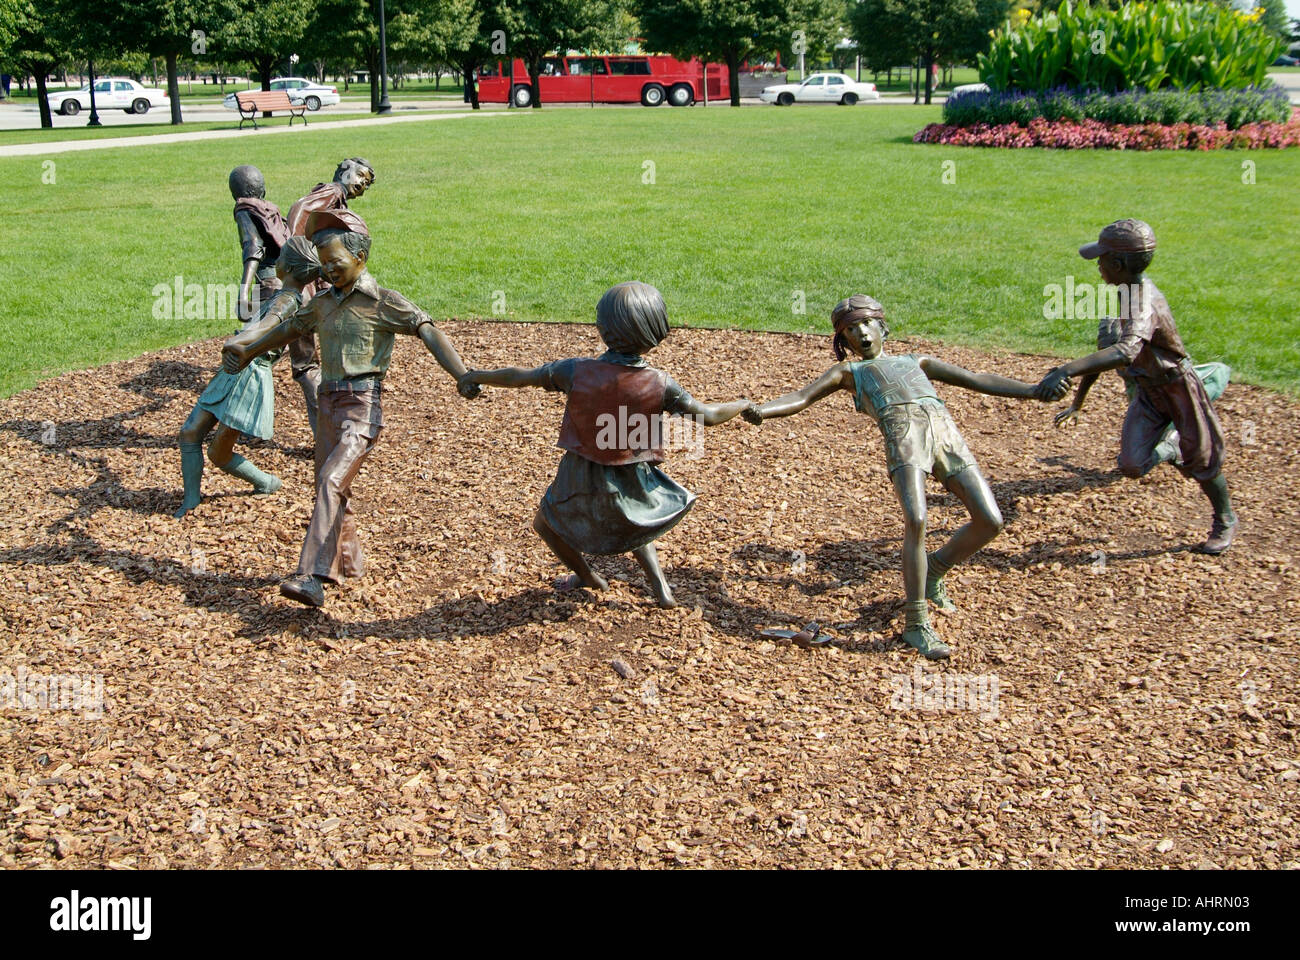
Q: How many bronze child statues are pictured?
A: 8